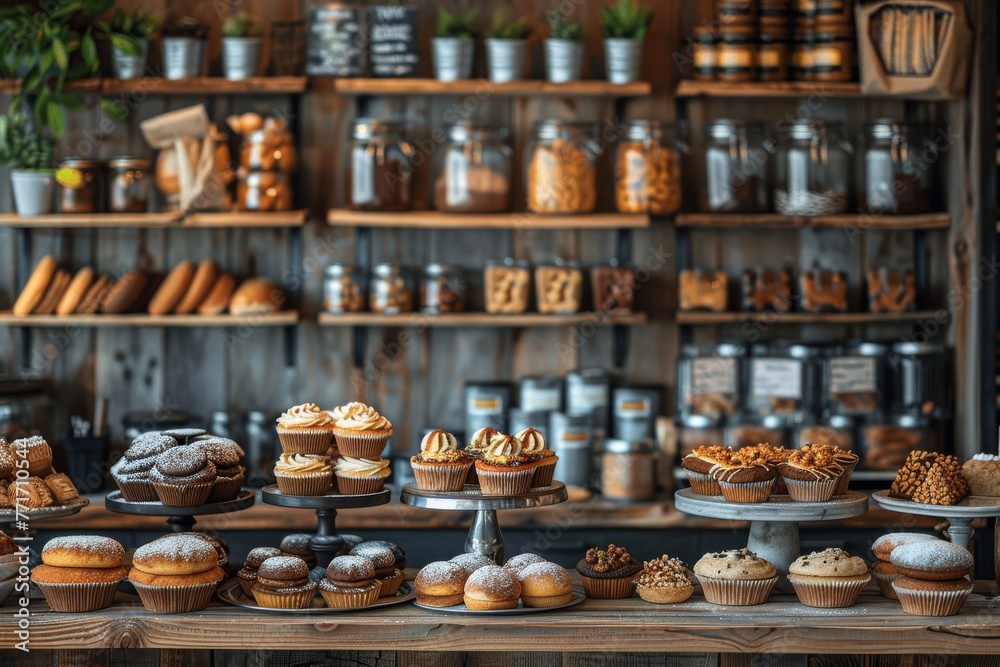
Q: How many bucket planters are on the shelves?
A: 8